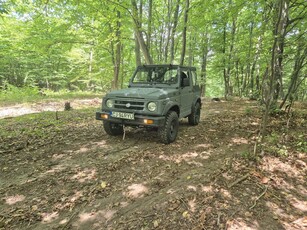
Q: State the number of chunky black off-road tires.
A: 3